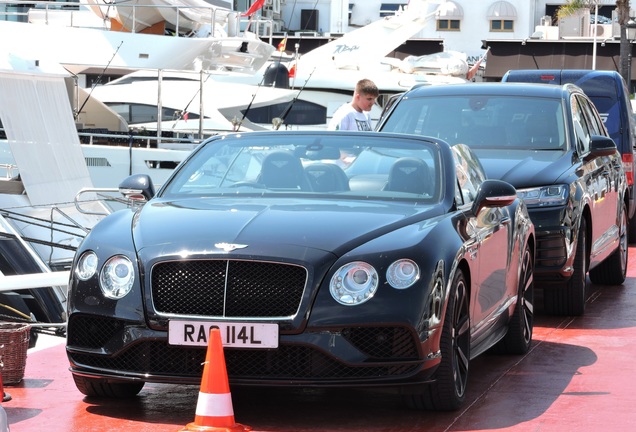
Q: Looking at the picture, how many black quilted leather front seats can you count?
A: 2